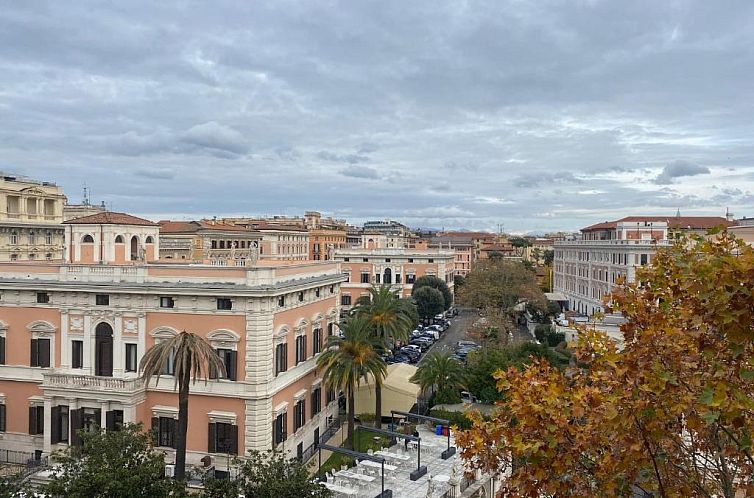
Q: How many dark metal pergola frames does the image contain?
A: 3